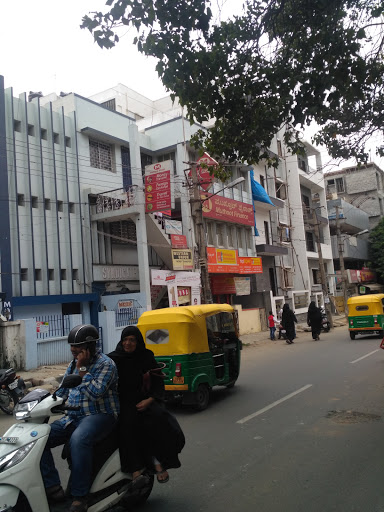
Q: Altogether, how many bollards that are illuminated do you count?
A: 0